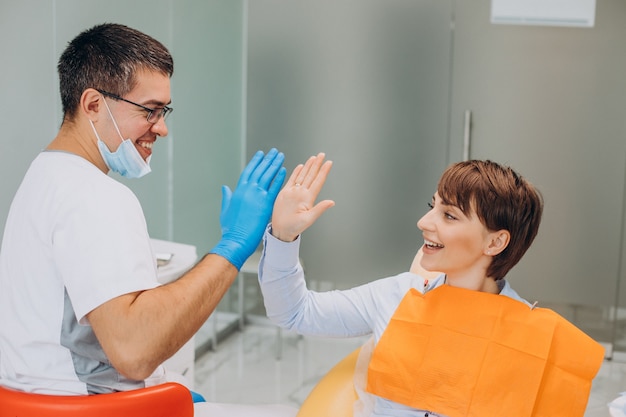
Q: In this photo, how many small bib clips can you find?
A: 2